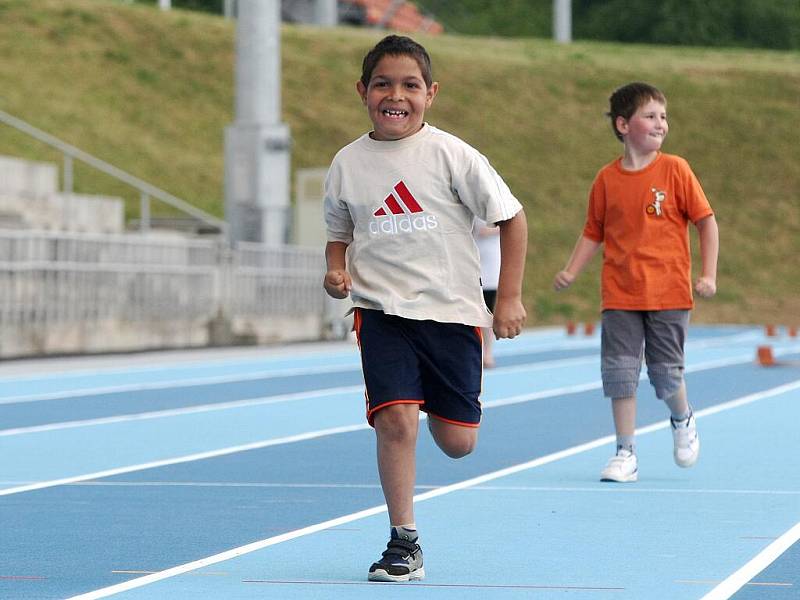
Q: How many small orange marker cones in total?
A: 5